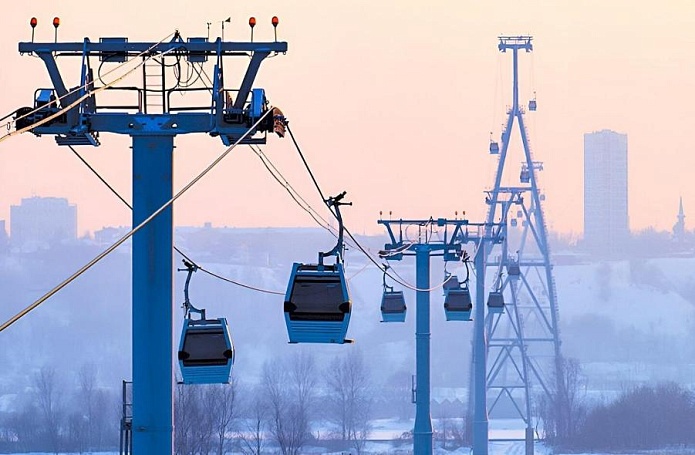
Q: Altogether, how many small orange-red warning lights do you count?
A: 8